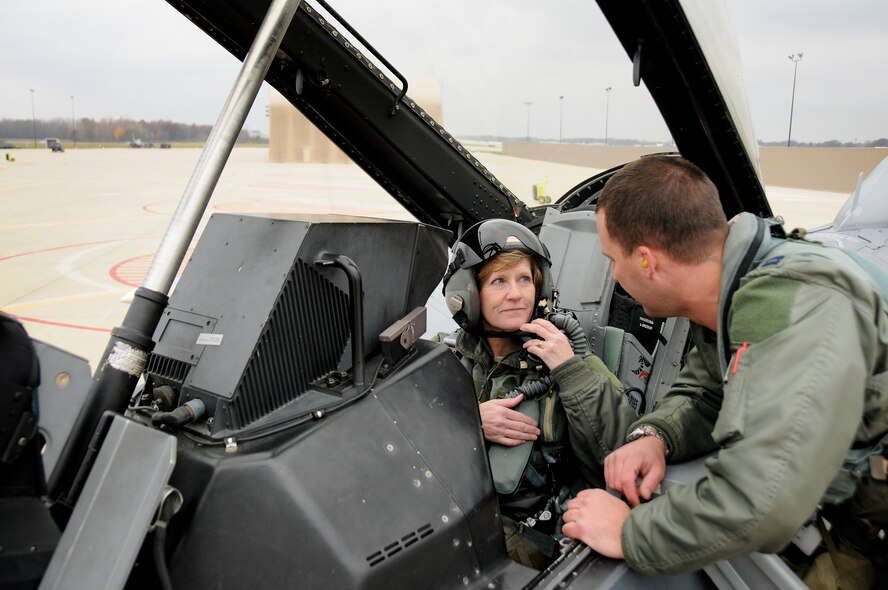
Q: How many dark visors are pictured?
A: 1